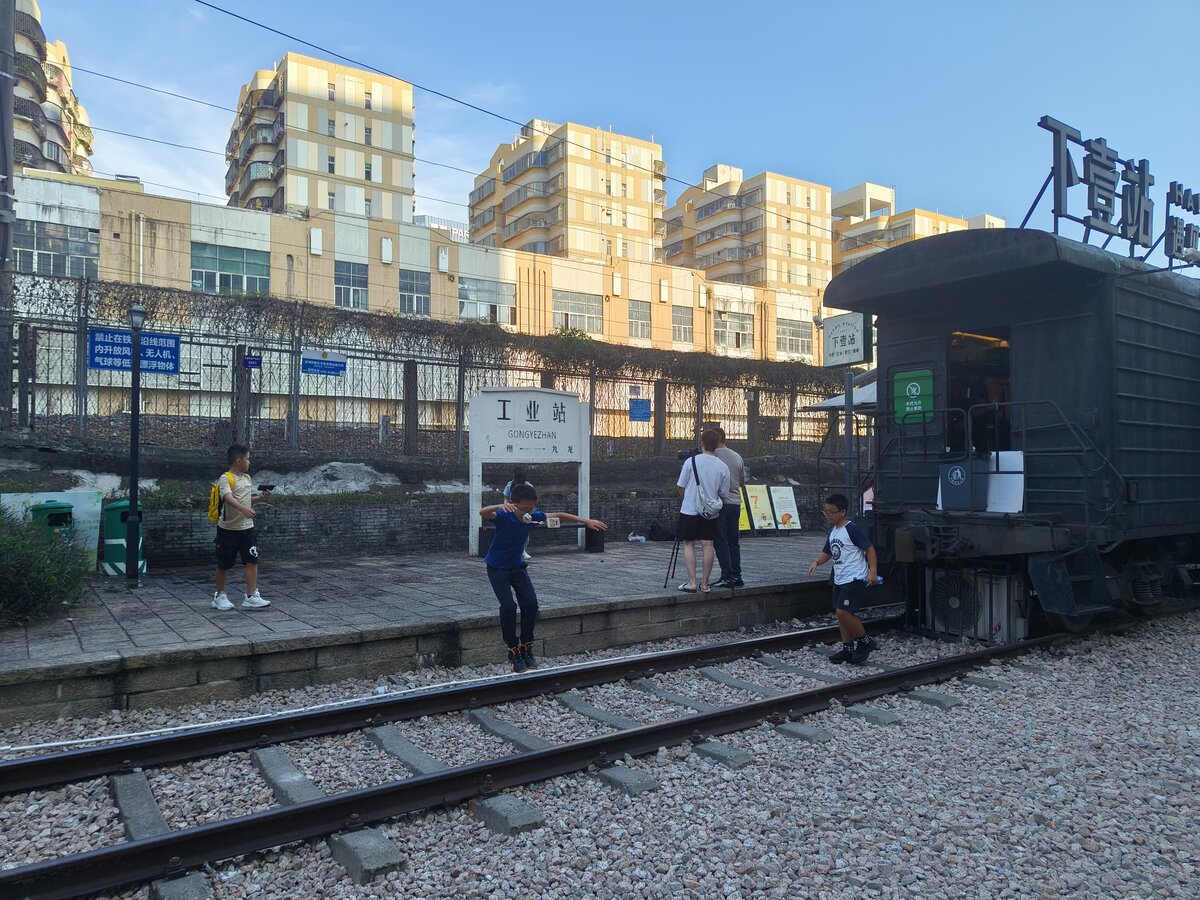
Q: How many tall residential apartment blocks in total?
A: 5